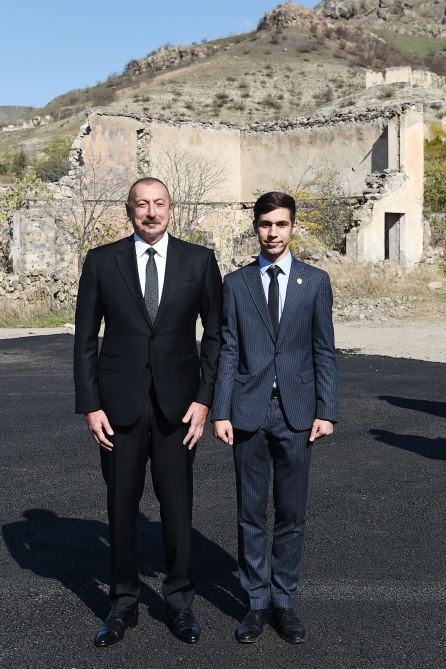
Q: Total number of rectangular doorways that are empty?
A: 1